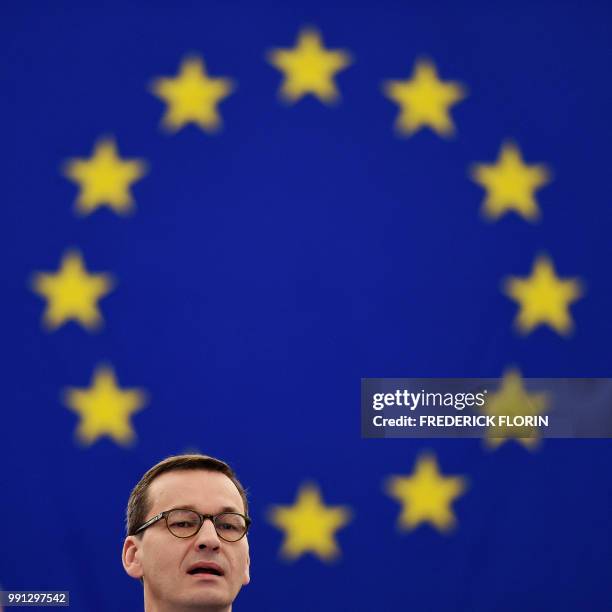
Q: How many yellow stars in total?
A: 11